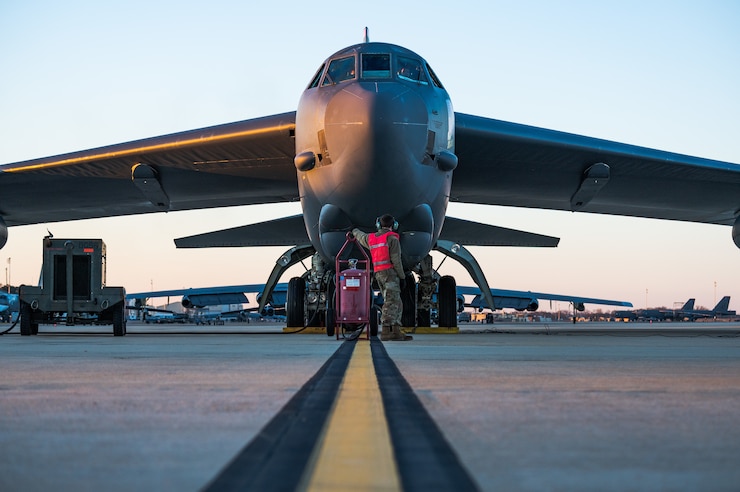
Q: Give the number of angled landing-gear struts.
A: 2